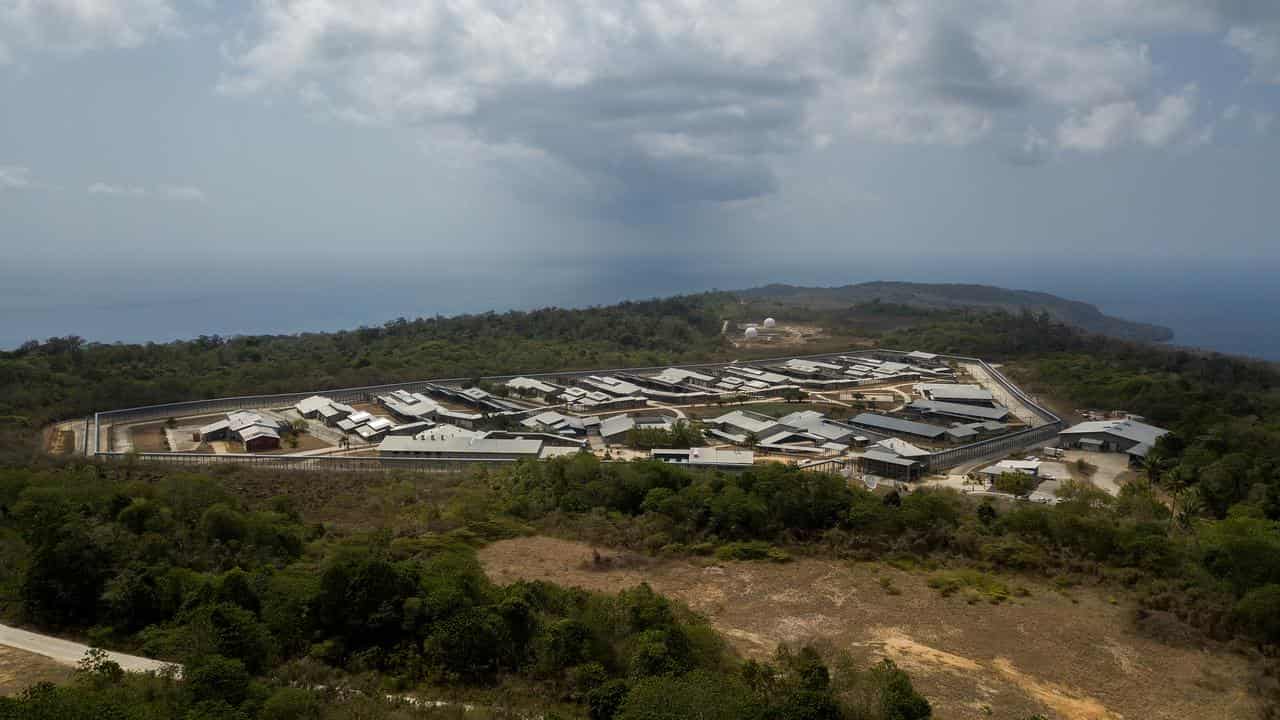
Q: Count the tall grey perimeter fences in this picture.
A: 1